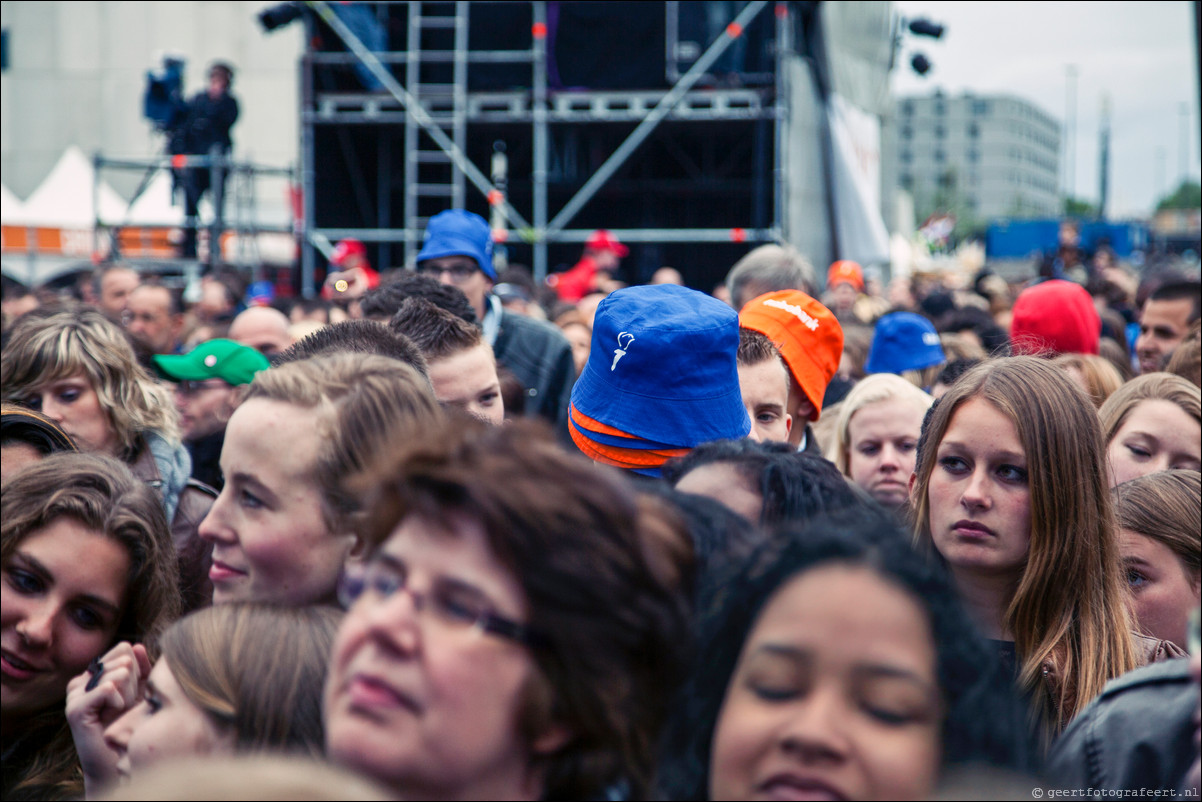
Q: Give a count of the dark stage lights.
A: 3